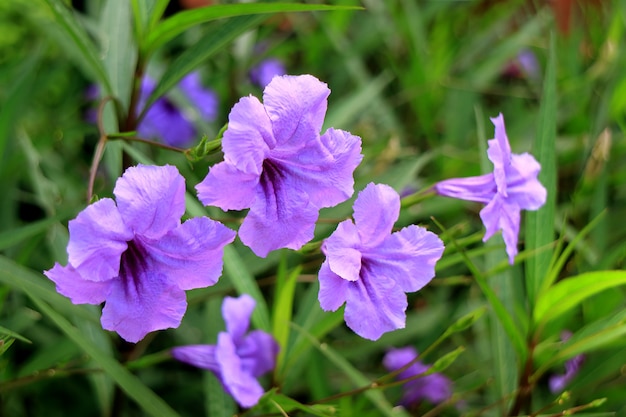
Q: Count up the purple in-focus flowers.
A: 4